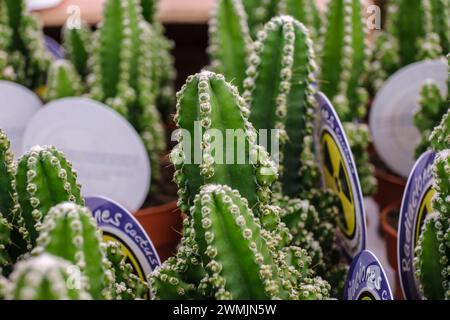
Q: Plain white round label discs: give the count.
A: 3